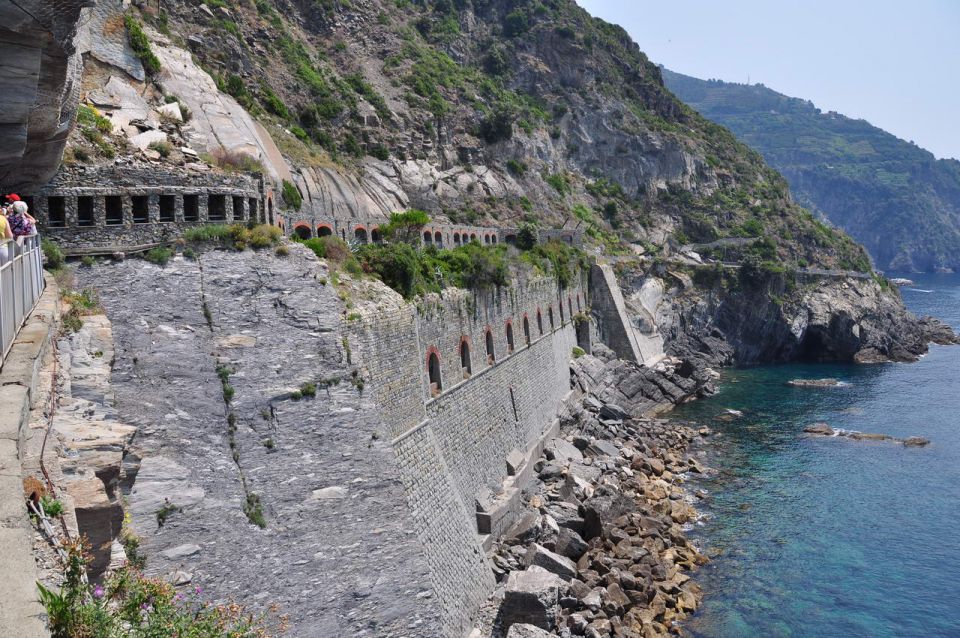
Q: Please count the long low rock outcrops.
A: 2